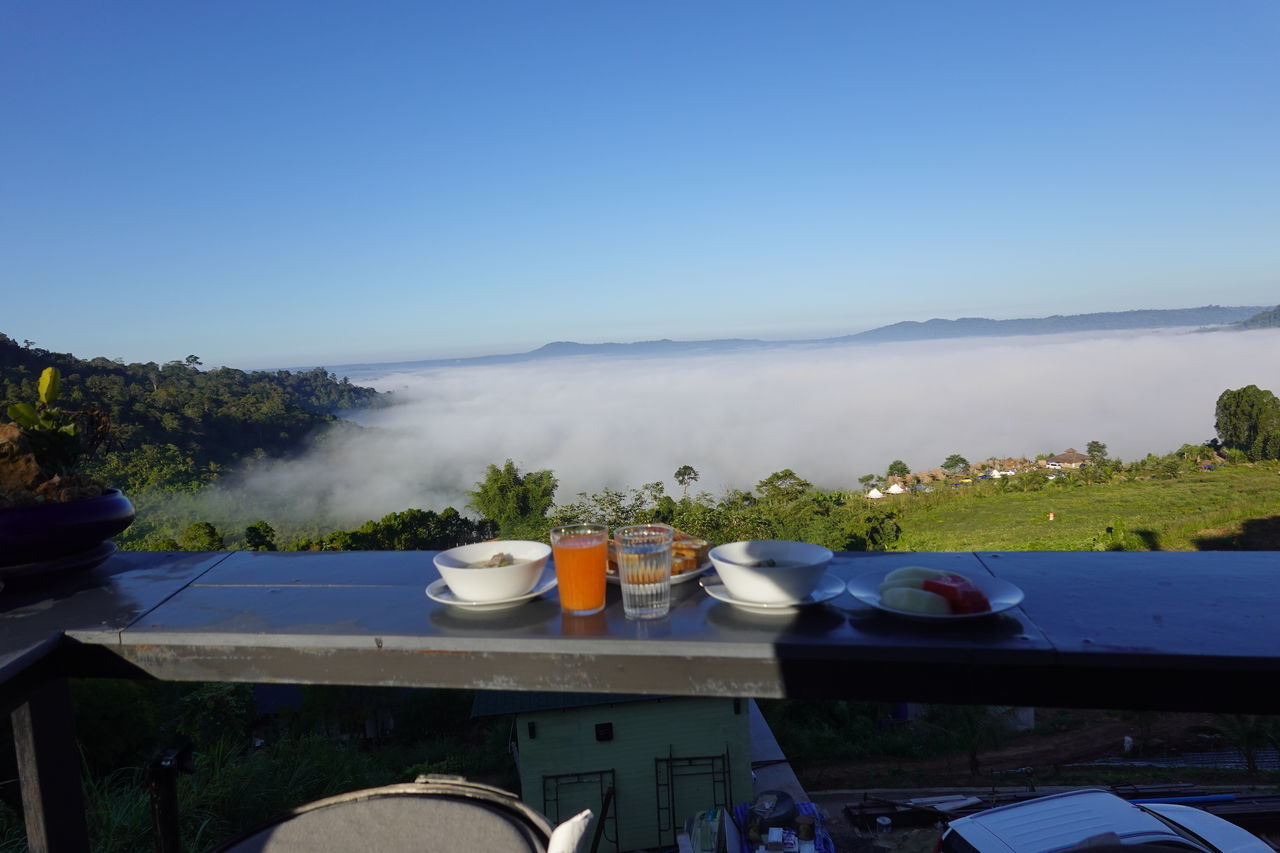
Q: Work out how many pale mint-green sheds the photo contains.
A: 1